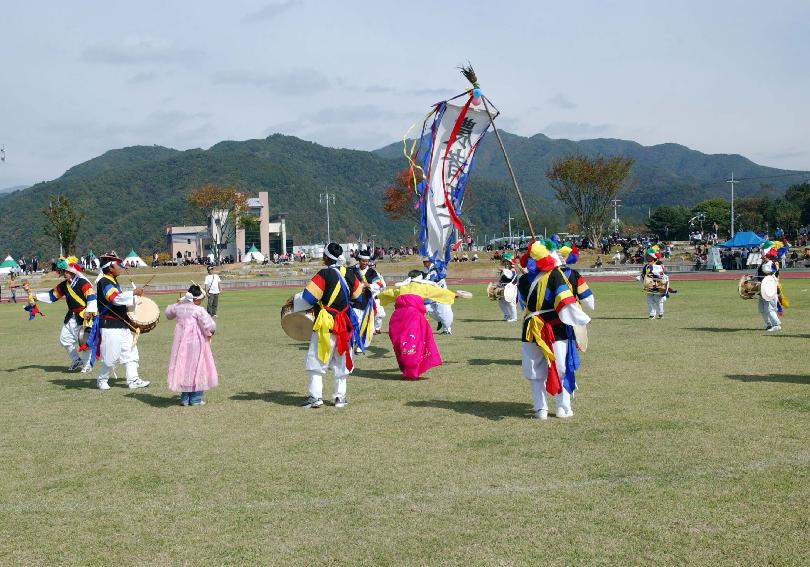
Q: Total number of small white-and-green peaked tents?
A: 4